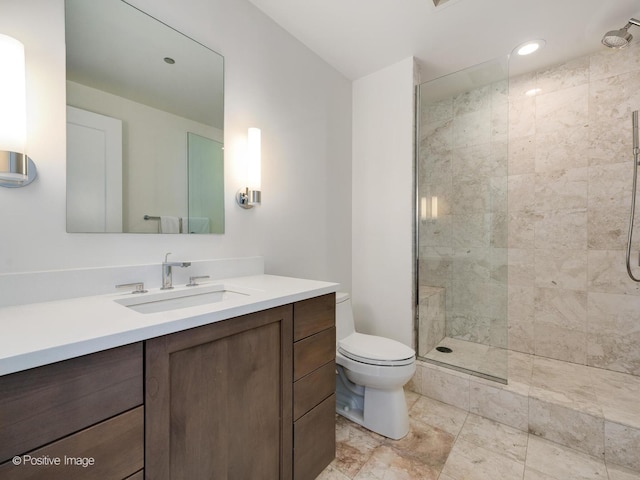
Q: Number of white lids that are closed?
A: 1